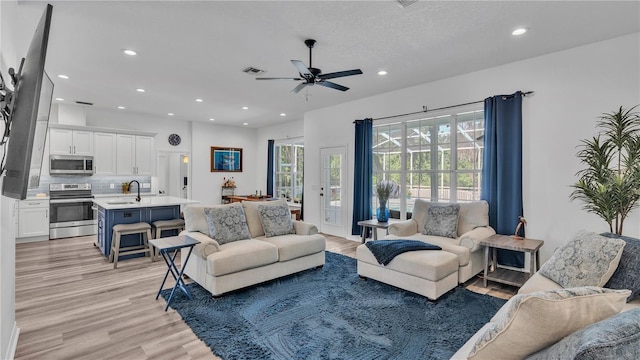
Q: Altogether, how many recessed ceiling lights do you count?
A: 13